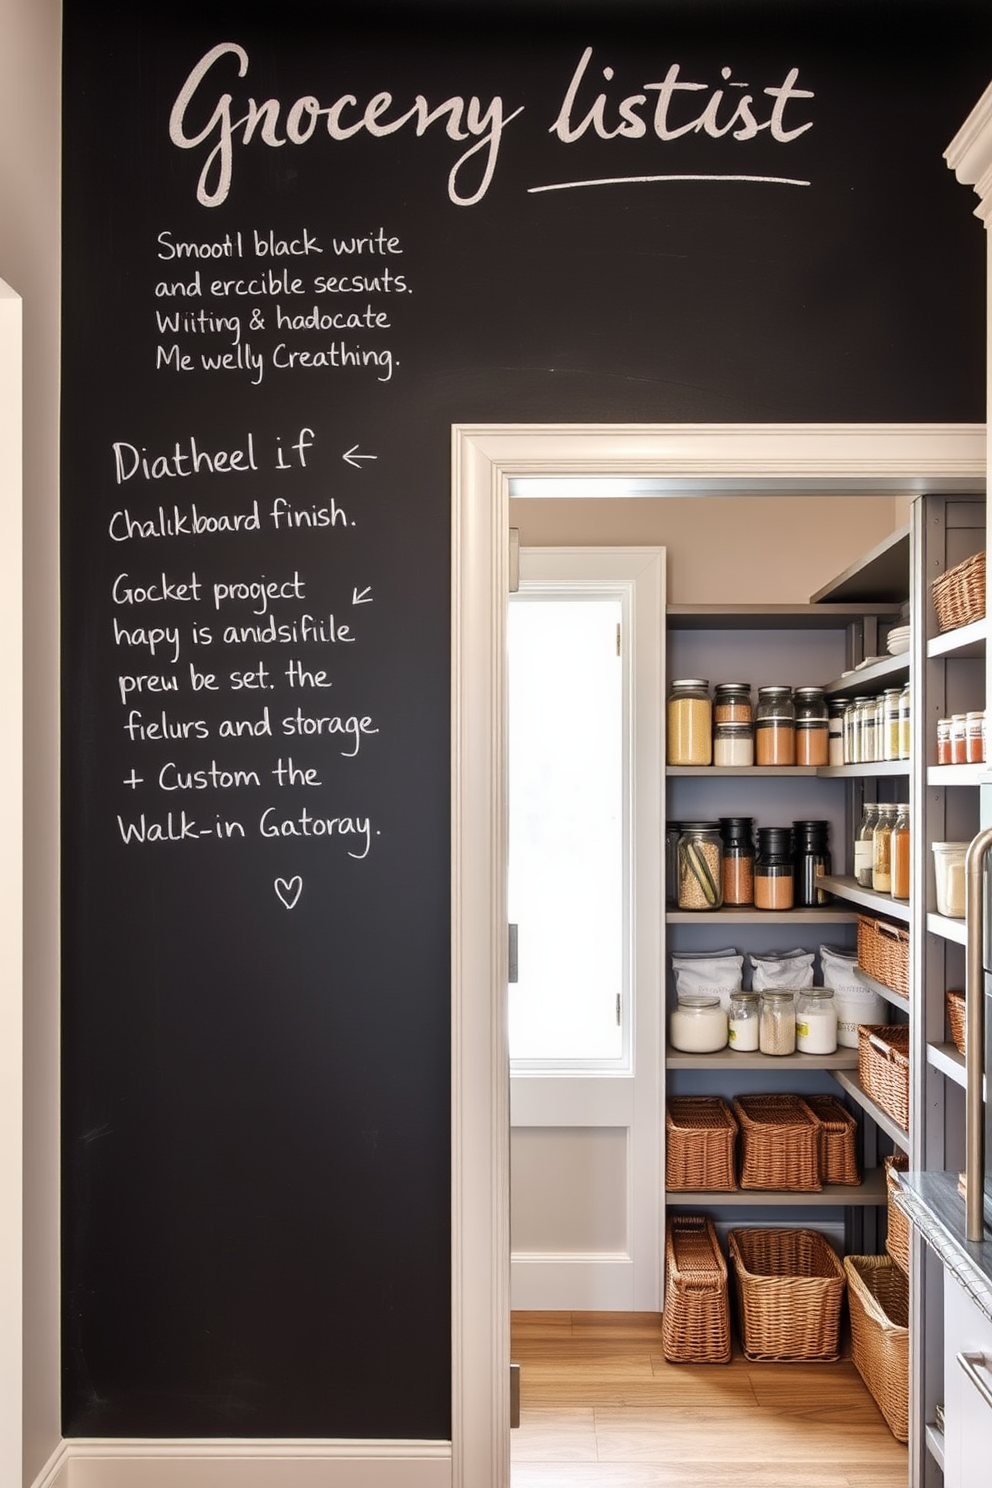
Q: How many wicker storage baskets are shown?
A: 11